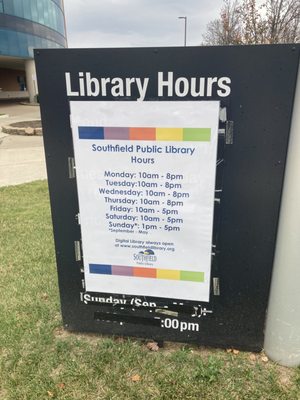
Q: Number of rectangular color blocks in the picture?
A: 10